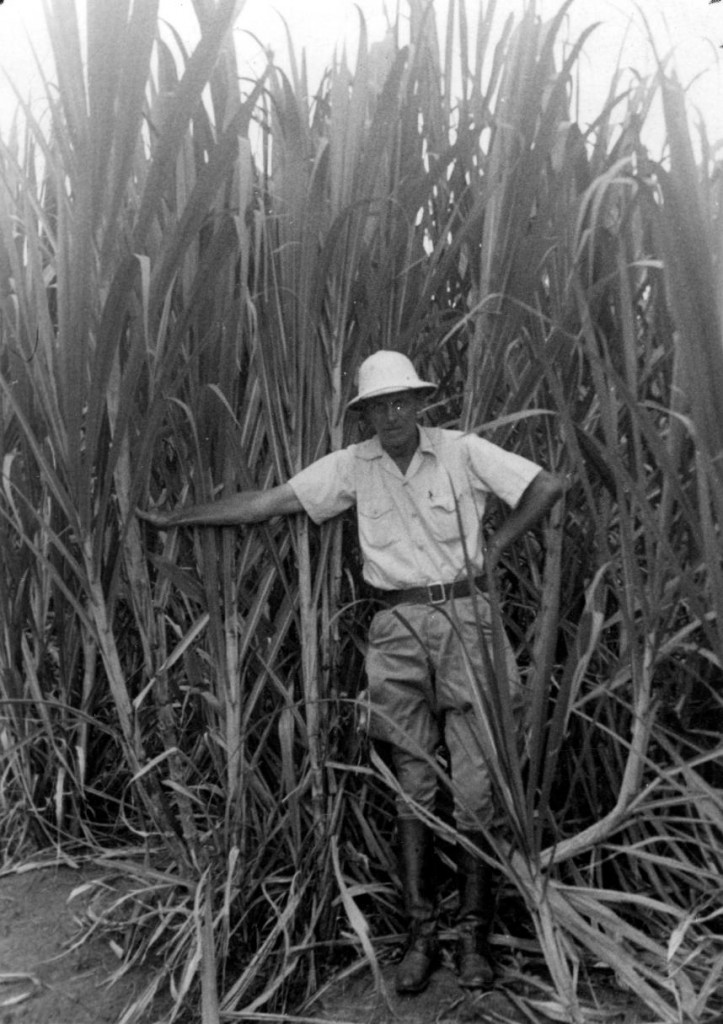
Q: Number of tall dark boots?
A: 2